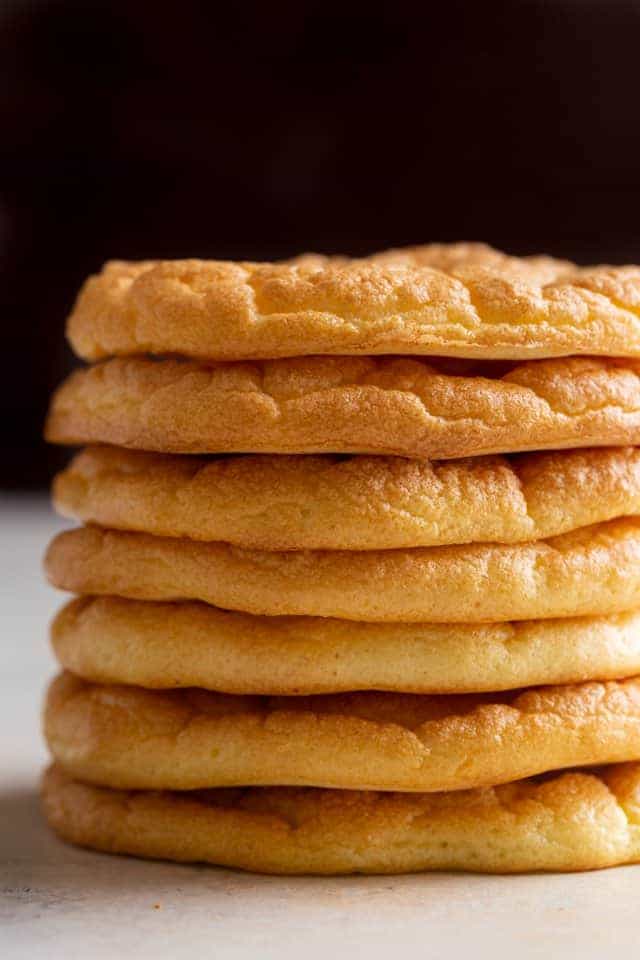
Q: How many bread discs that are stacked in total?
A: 7